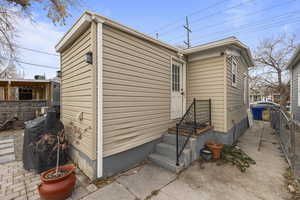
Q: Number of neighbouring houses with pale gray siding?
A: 1